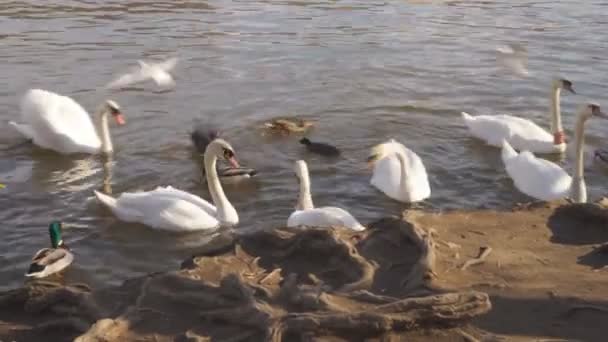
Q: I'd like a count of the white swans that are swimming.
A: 6